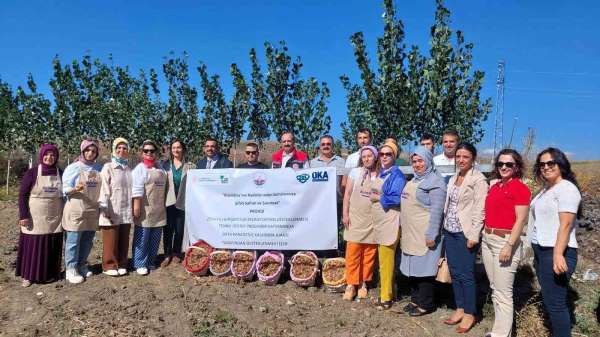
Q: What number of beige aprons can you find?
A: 6